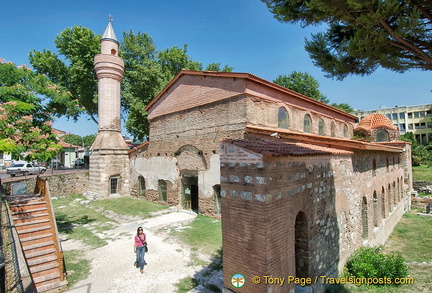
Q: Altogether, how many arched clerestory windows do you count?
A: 5